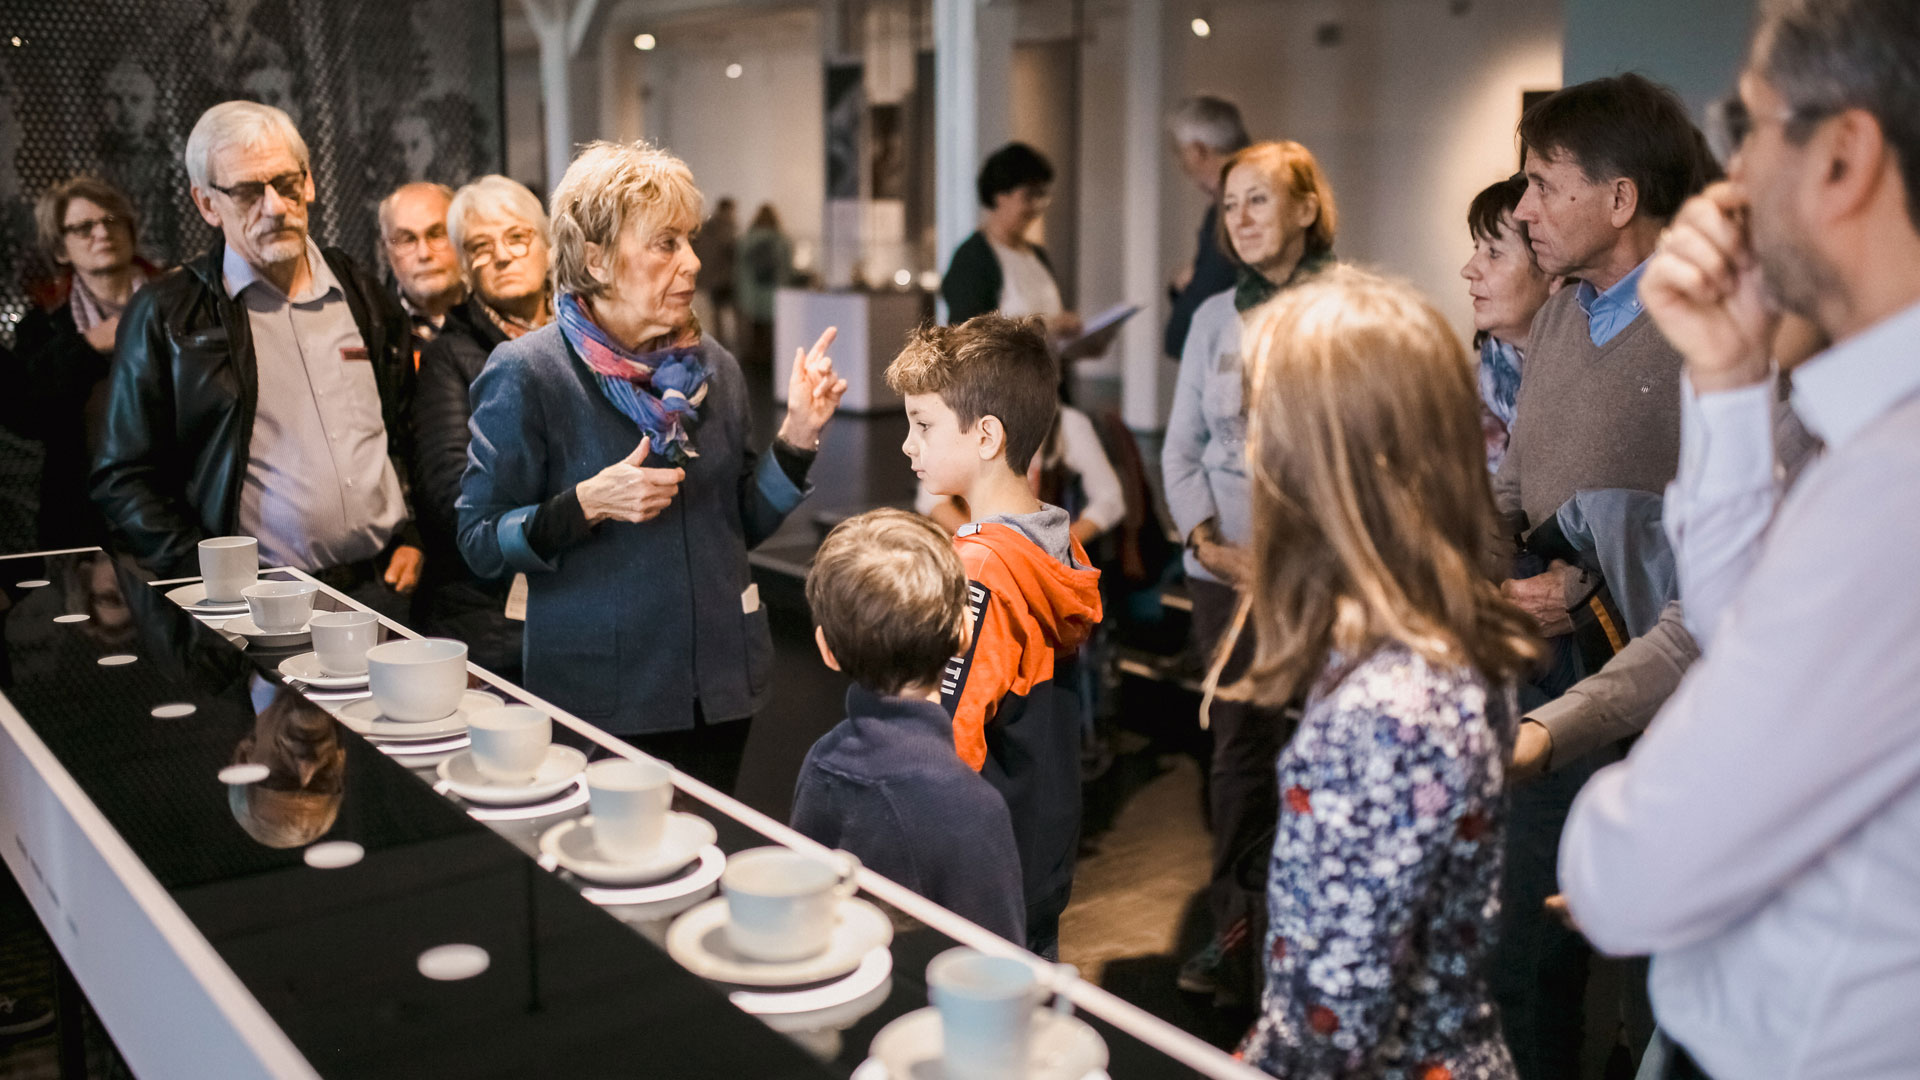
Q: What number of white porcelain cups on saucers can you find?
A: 8